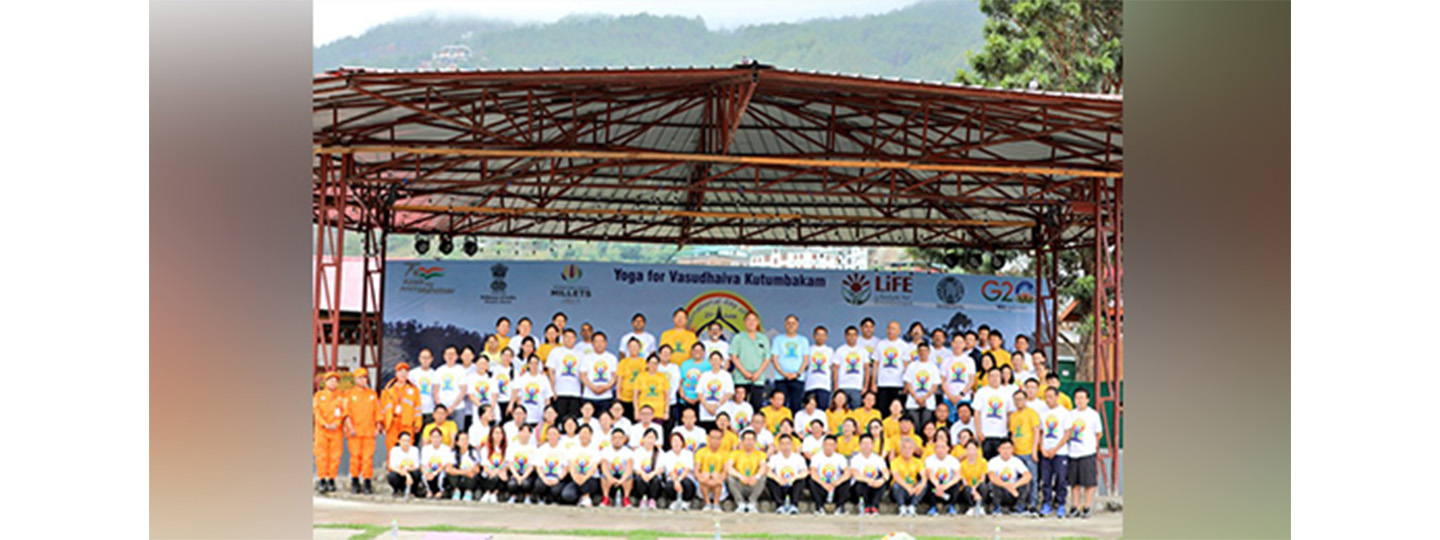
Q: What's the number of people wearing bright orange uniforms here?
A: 3